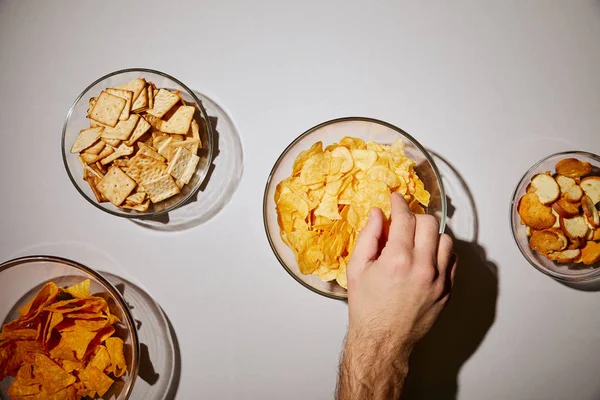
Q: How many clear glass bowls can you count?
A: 4